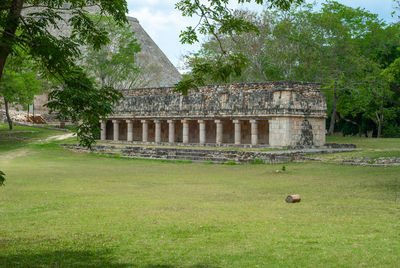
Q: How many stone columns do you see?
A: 11